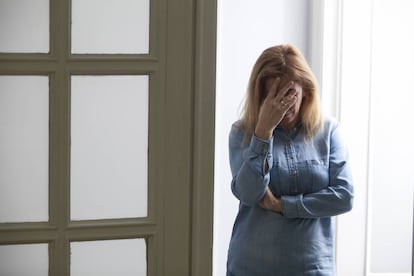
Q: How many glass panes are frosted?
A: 6